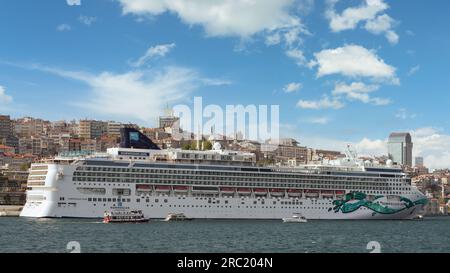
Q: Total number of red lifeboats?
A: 11